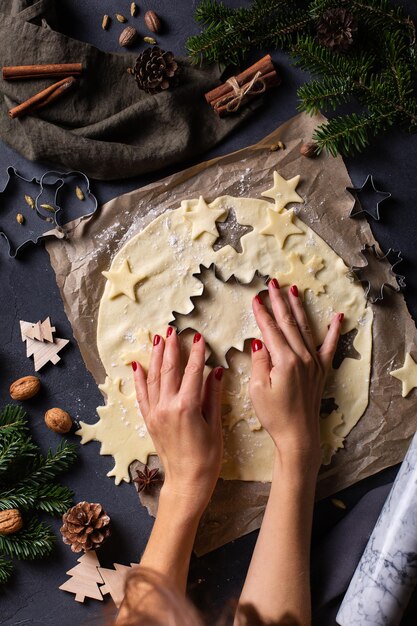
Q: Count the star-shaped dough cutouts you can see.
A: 5